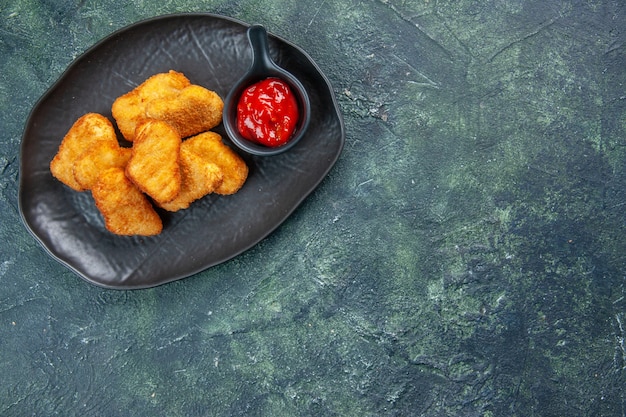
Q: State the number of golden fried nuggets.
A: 8